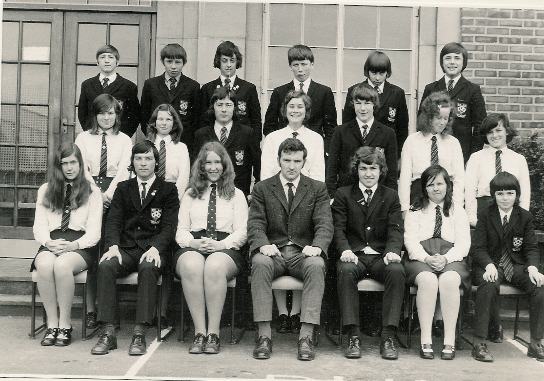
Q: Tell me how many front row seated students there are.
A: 6